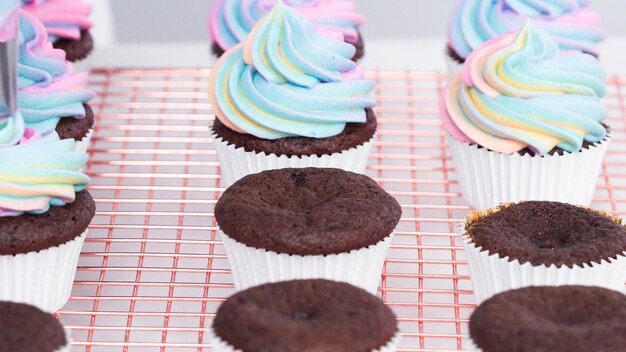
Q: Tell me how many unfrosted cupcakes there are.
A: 5